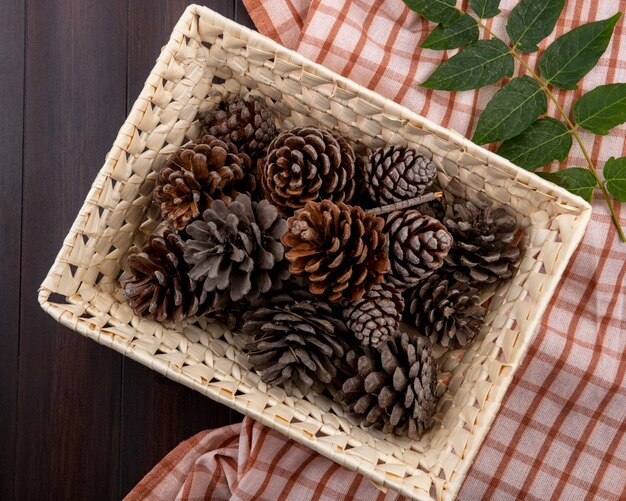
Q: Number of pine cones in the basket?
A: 13